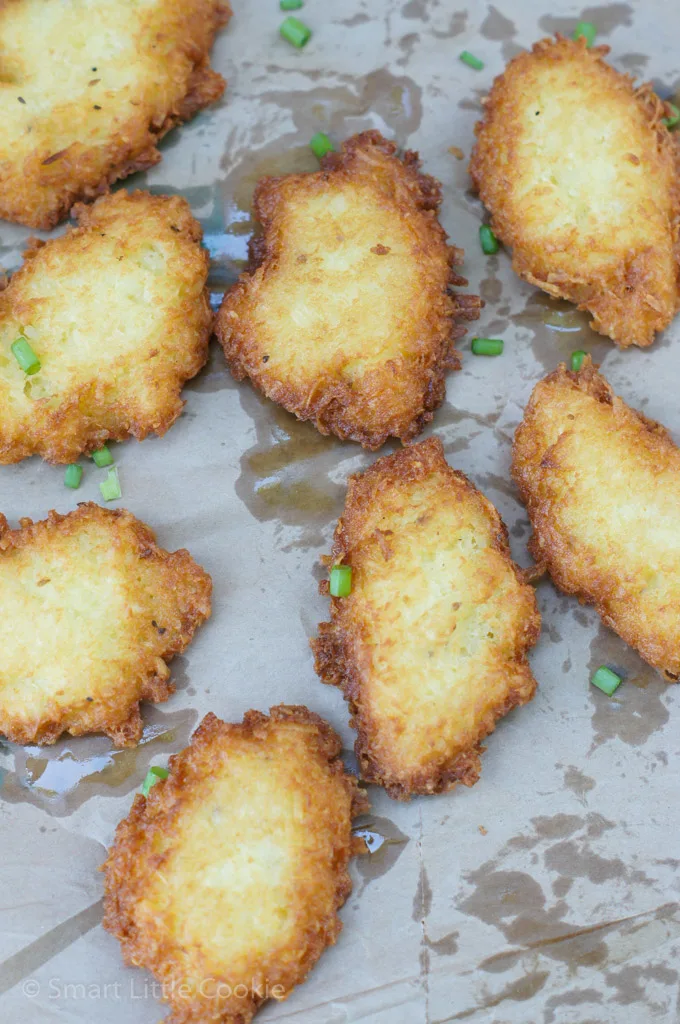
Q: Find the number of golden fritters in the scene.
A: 8